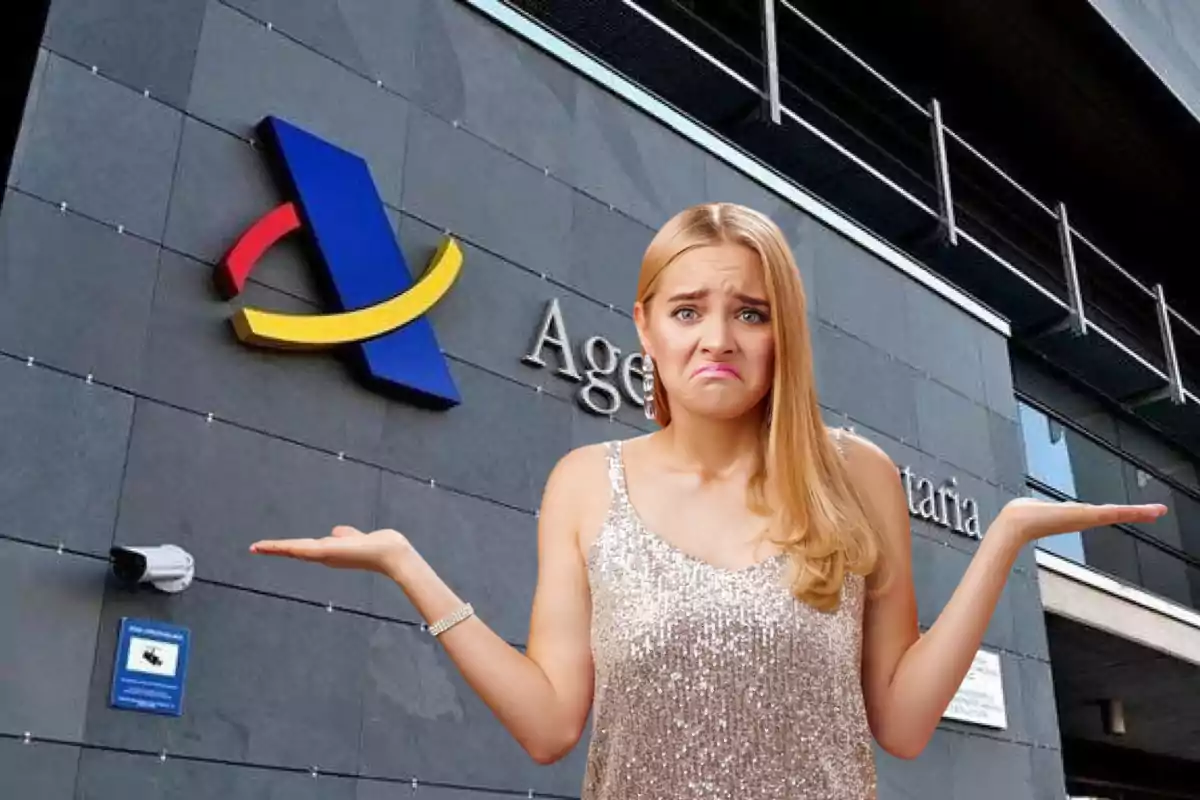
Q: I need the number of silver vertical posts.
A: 4